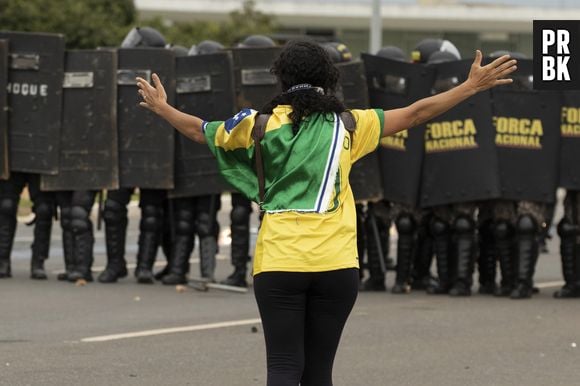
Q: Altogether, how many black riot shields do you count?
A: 11